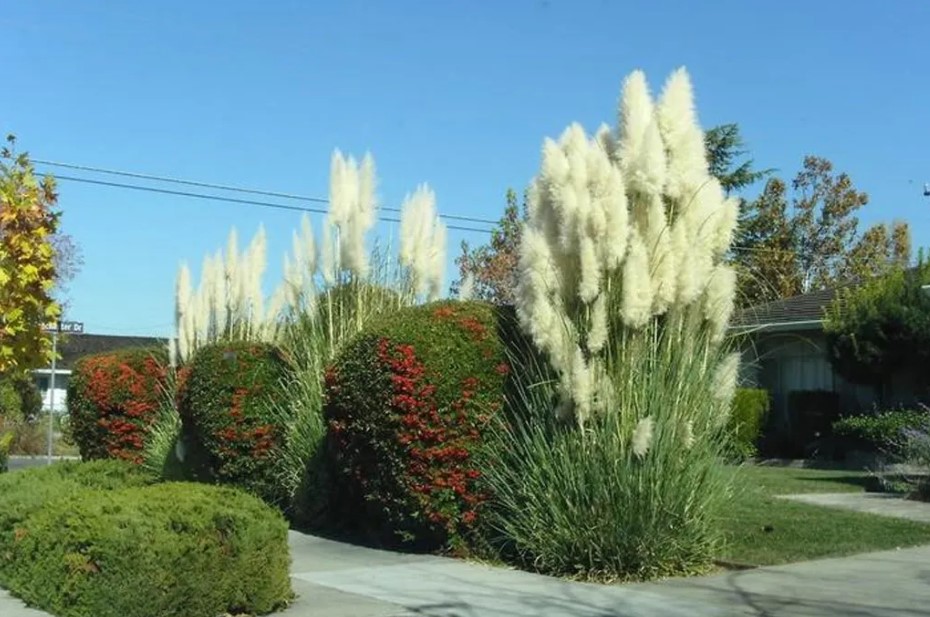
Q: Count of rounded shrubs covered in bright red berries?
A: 3